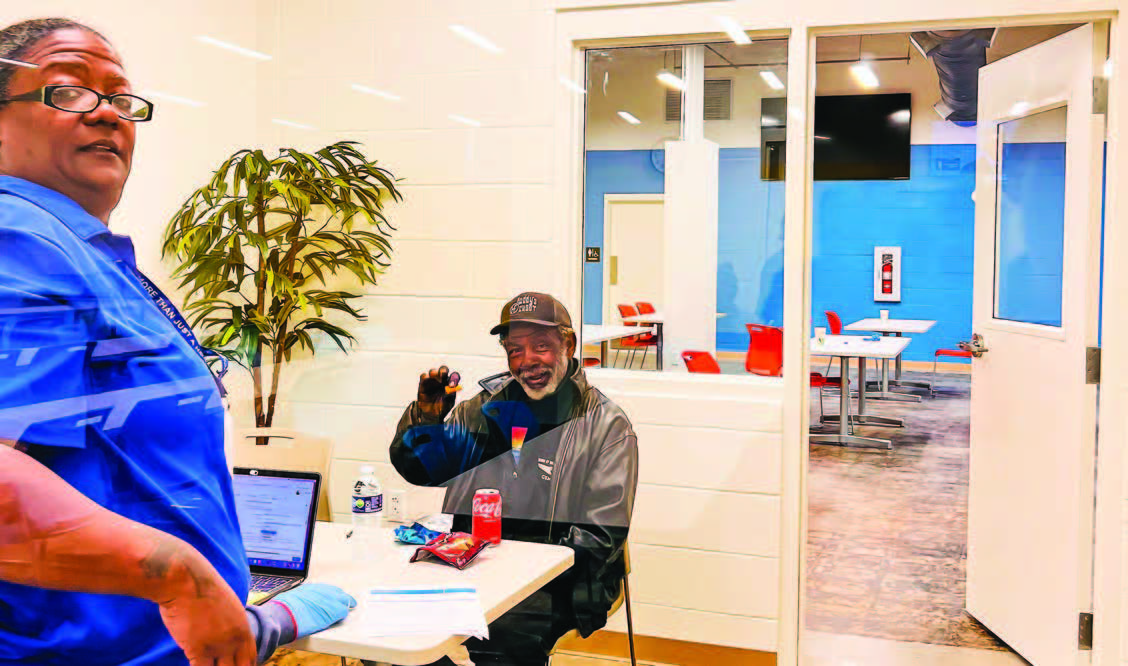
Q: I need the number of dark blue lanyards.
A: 1